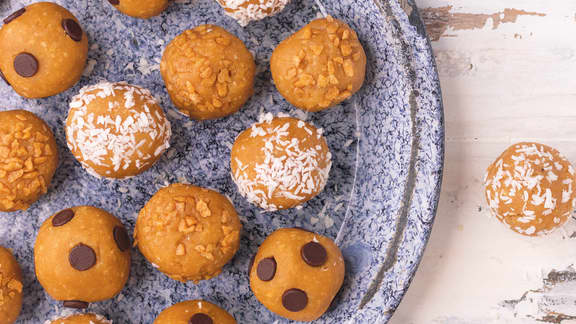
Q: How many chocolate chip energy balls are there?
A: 5